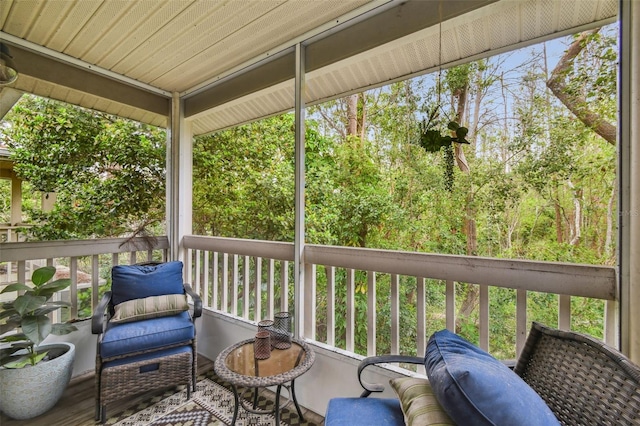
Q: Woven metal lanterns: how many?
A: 3